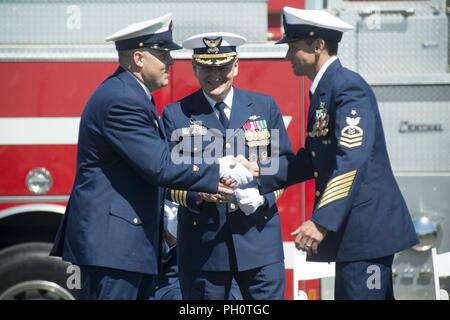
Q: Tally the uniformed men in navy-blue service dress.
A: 3